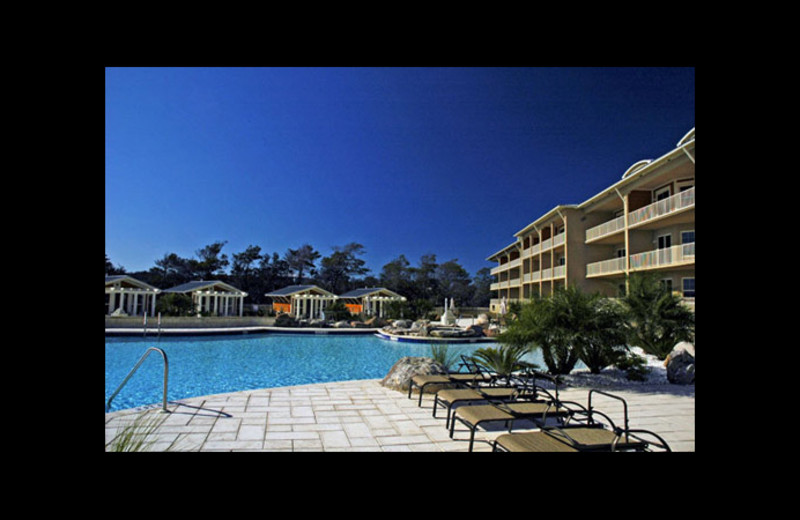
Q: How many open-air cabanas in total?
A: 4